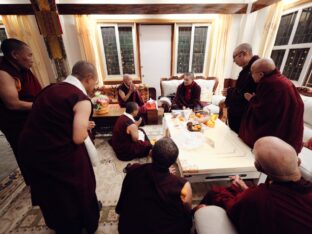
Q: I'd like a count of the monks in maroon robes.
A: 9